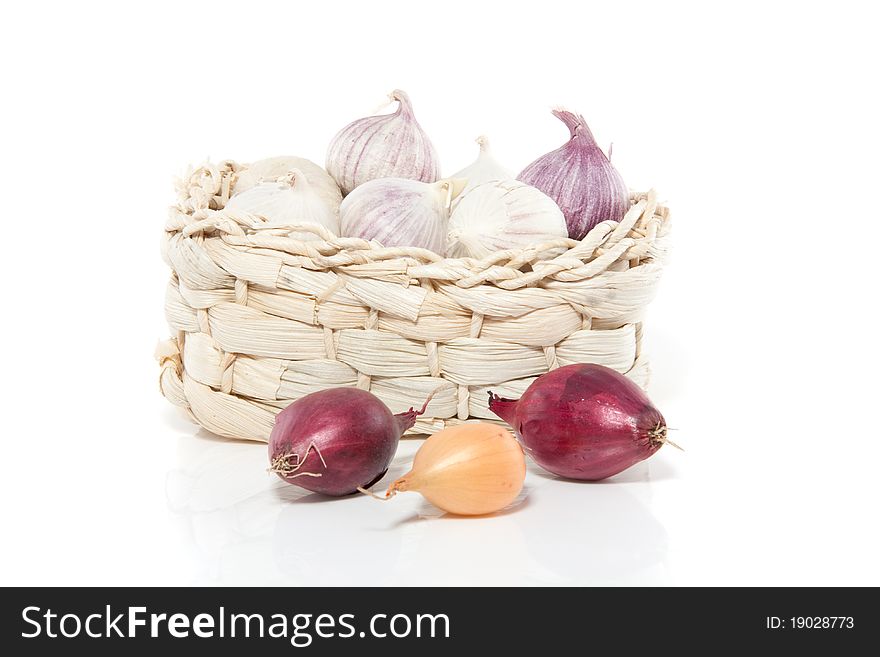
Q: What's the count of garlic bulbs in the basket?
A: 7